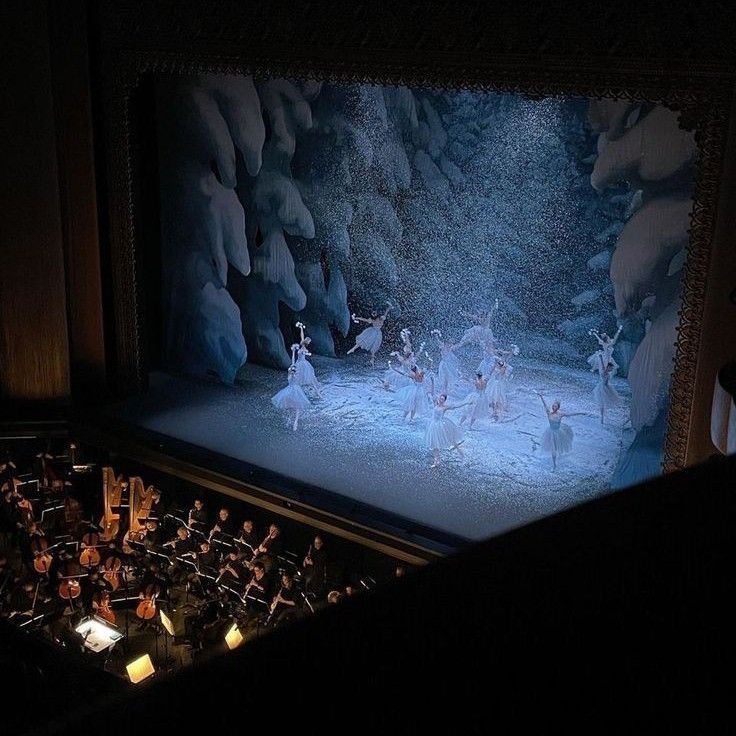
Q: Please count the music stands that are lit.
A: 4